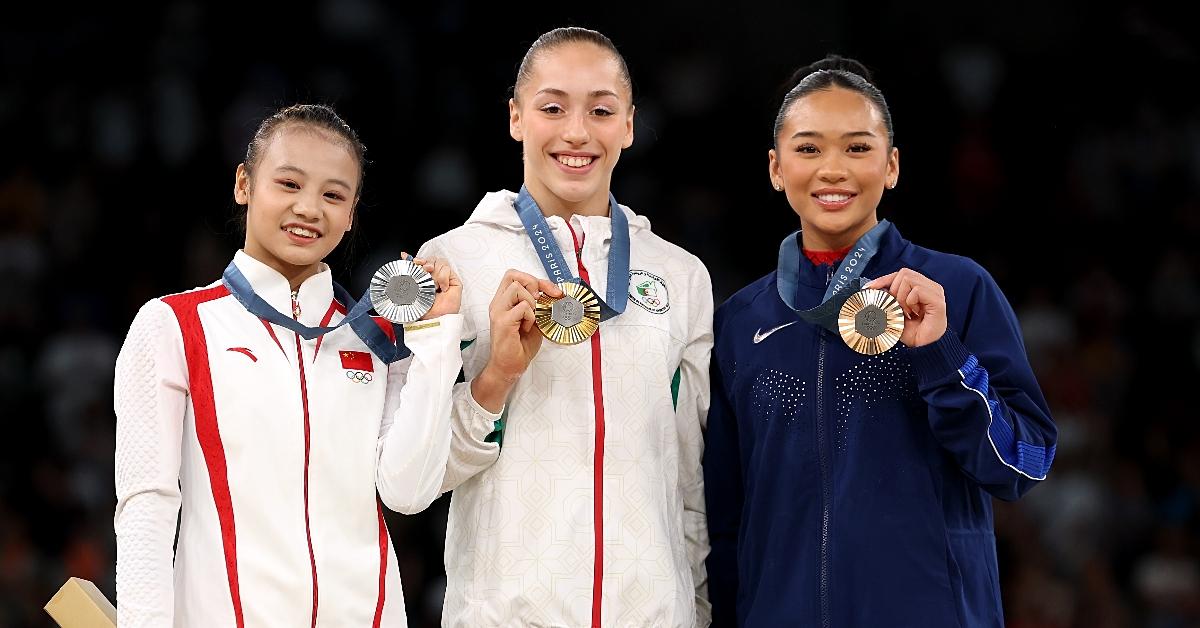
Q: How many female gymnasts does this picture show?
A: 3